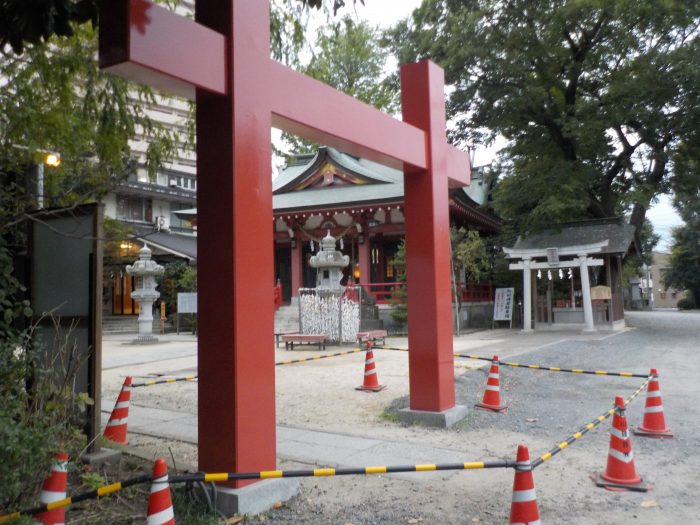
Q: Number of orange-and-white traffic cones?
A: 8